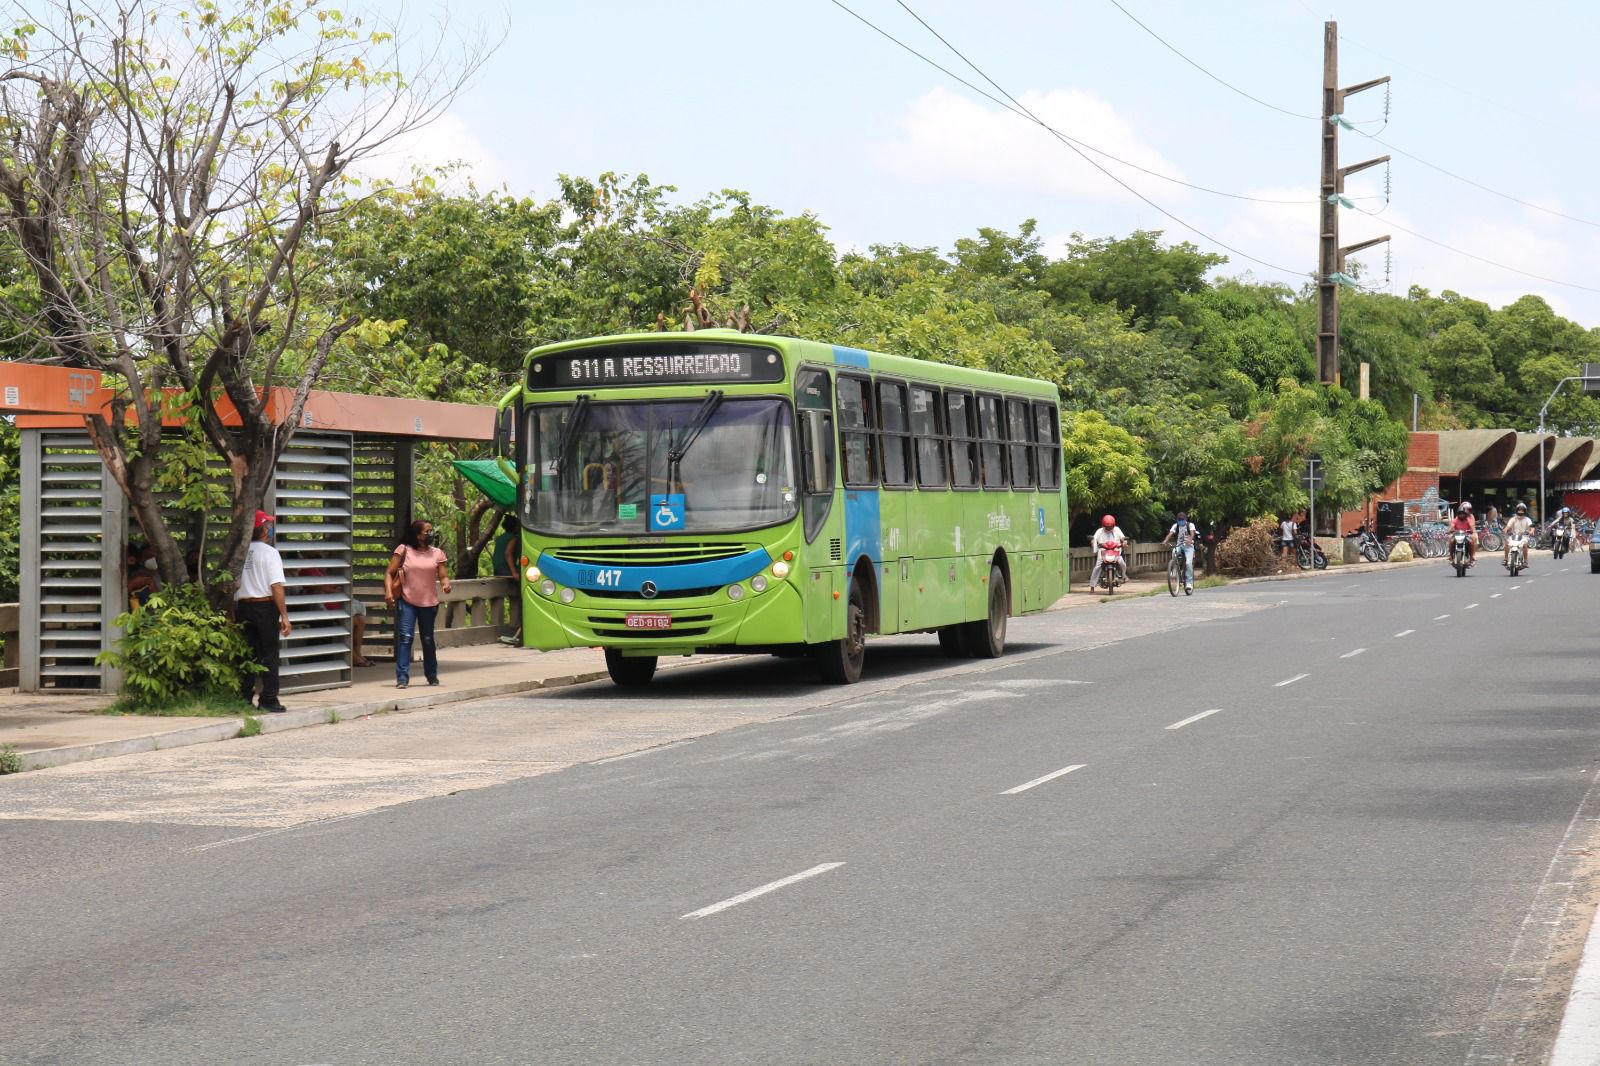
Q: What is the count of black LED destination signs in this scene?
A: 1